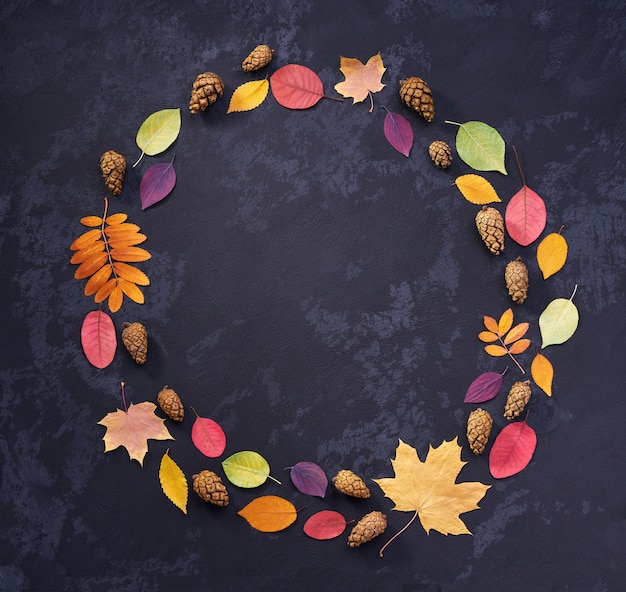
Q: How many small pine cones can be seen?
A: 14